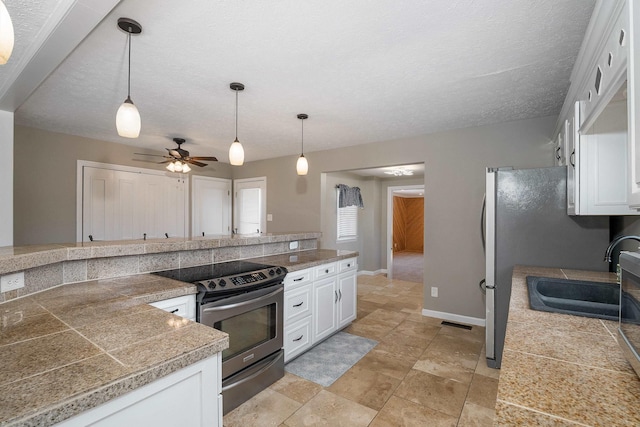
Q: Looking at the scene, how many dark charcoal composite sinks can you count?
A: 1